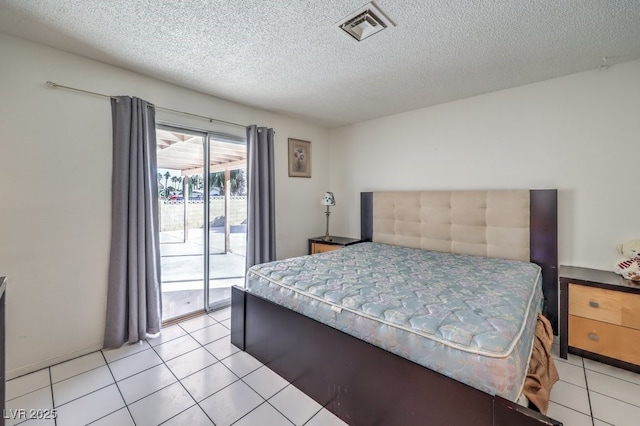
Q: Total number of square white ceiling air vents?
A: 1